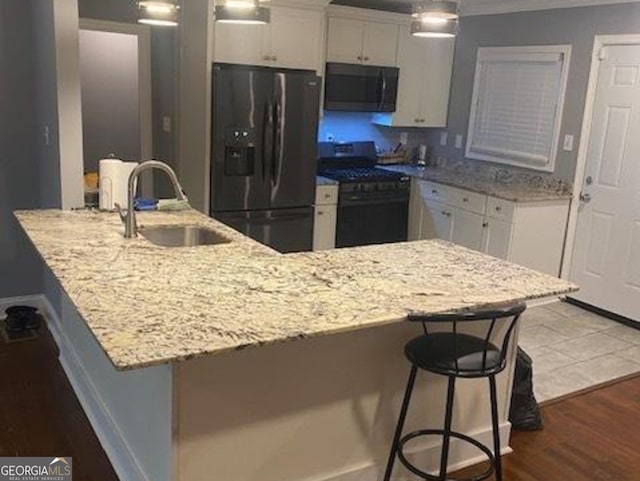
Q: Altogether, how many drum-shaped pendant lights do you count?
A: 3